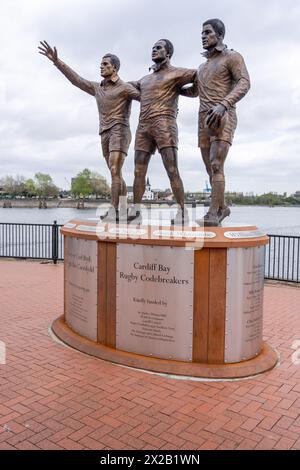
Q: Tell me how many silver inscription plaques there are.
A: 3